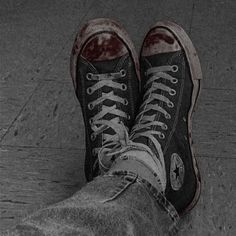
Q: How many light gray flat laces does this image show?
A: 2